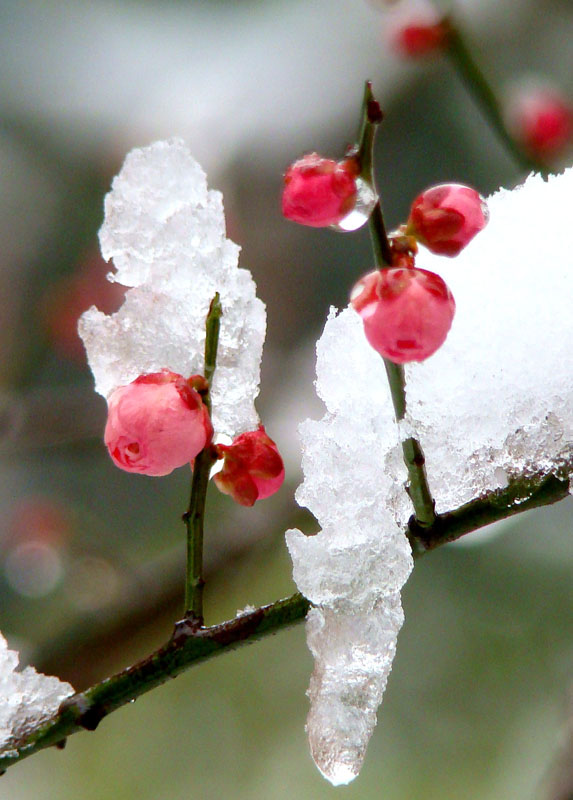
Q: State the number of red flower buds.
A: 7